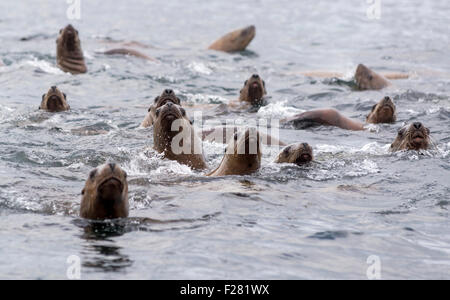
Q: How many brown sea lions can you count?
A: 12